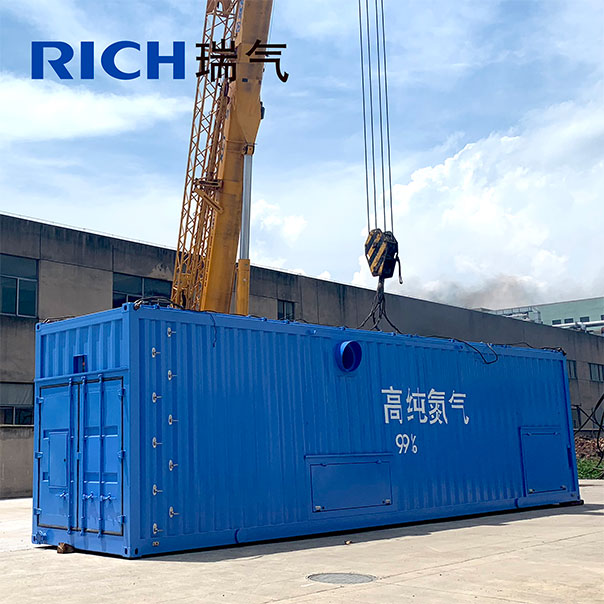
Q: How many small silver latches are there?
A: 10